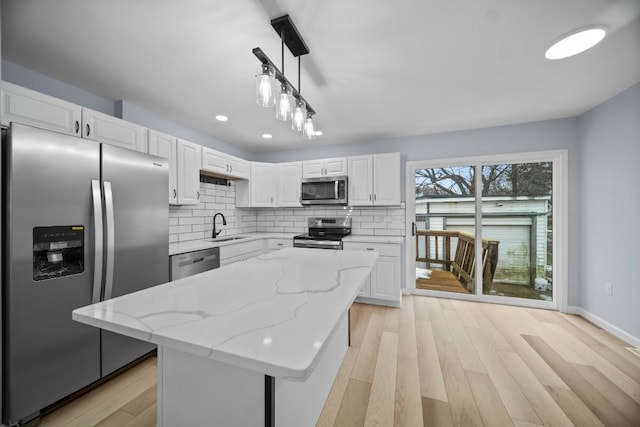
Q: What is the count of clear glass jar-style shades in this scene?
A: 4